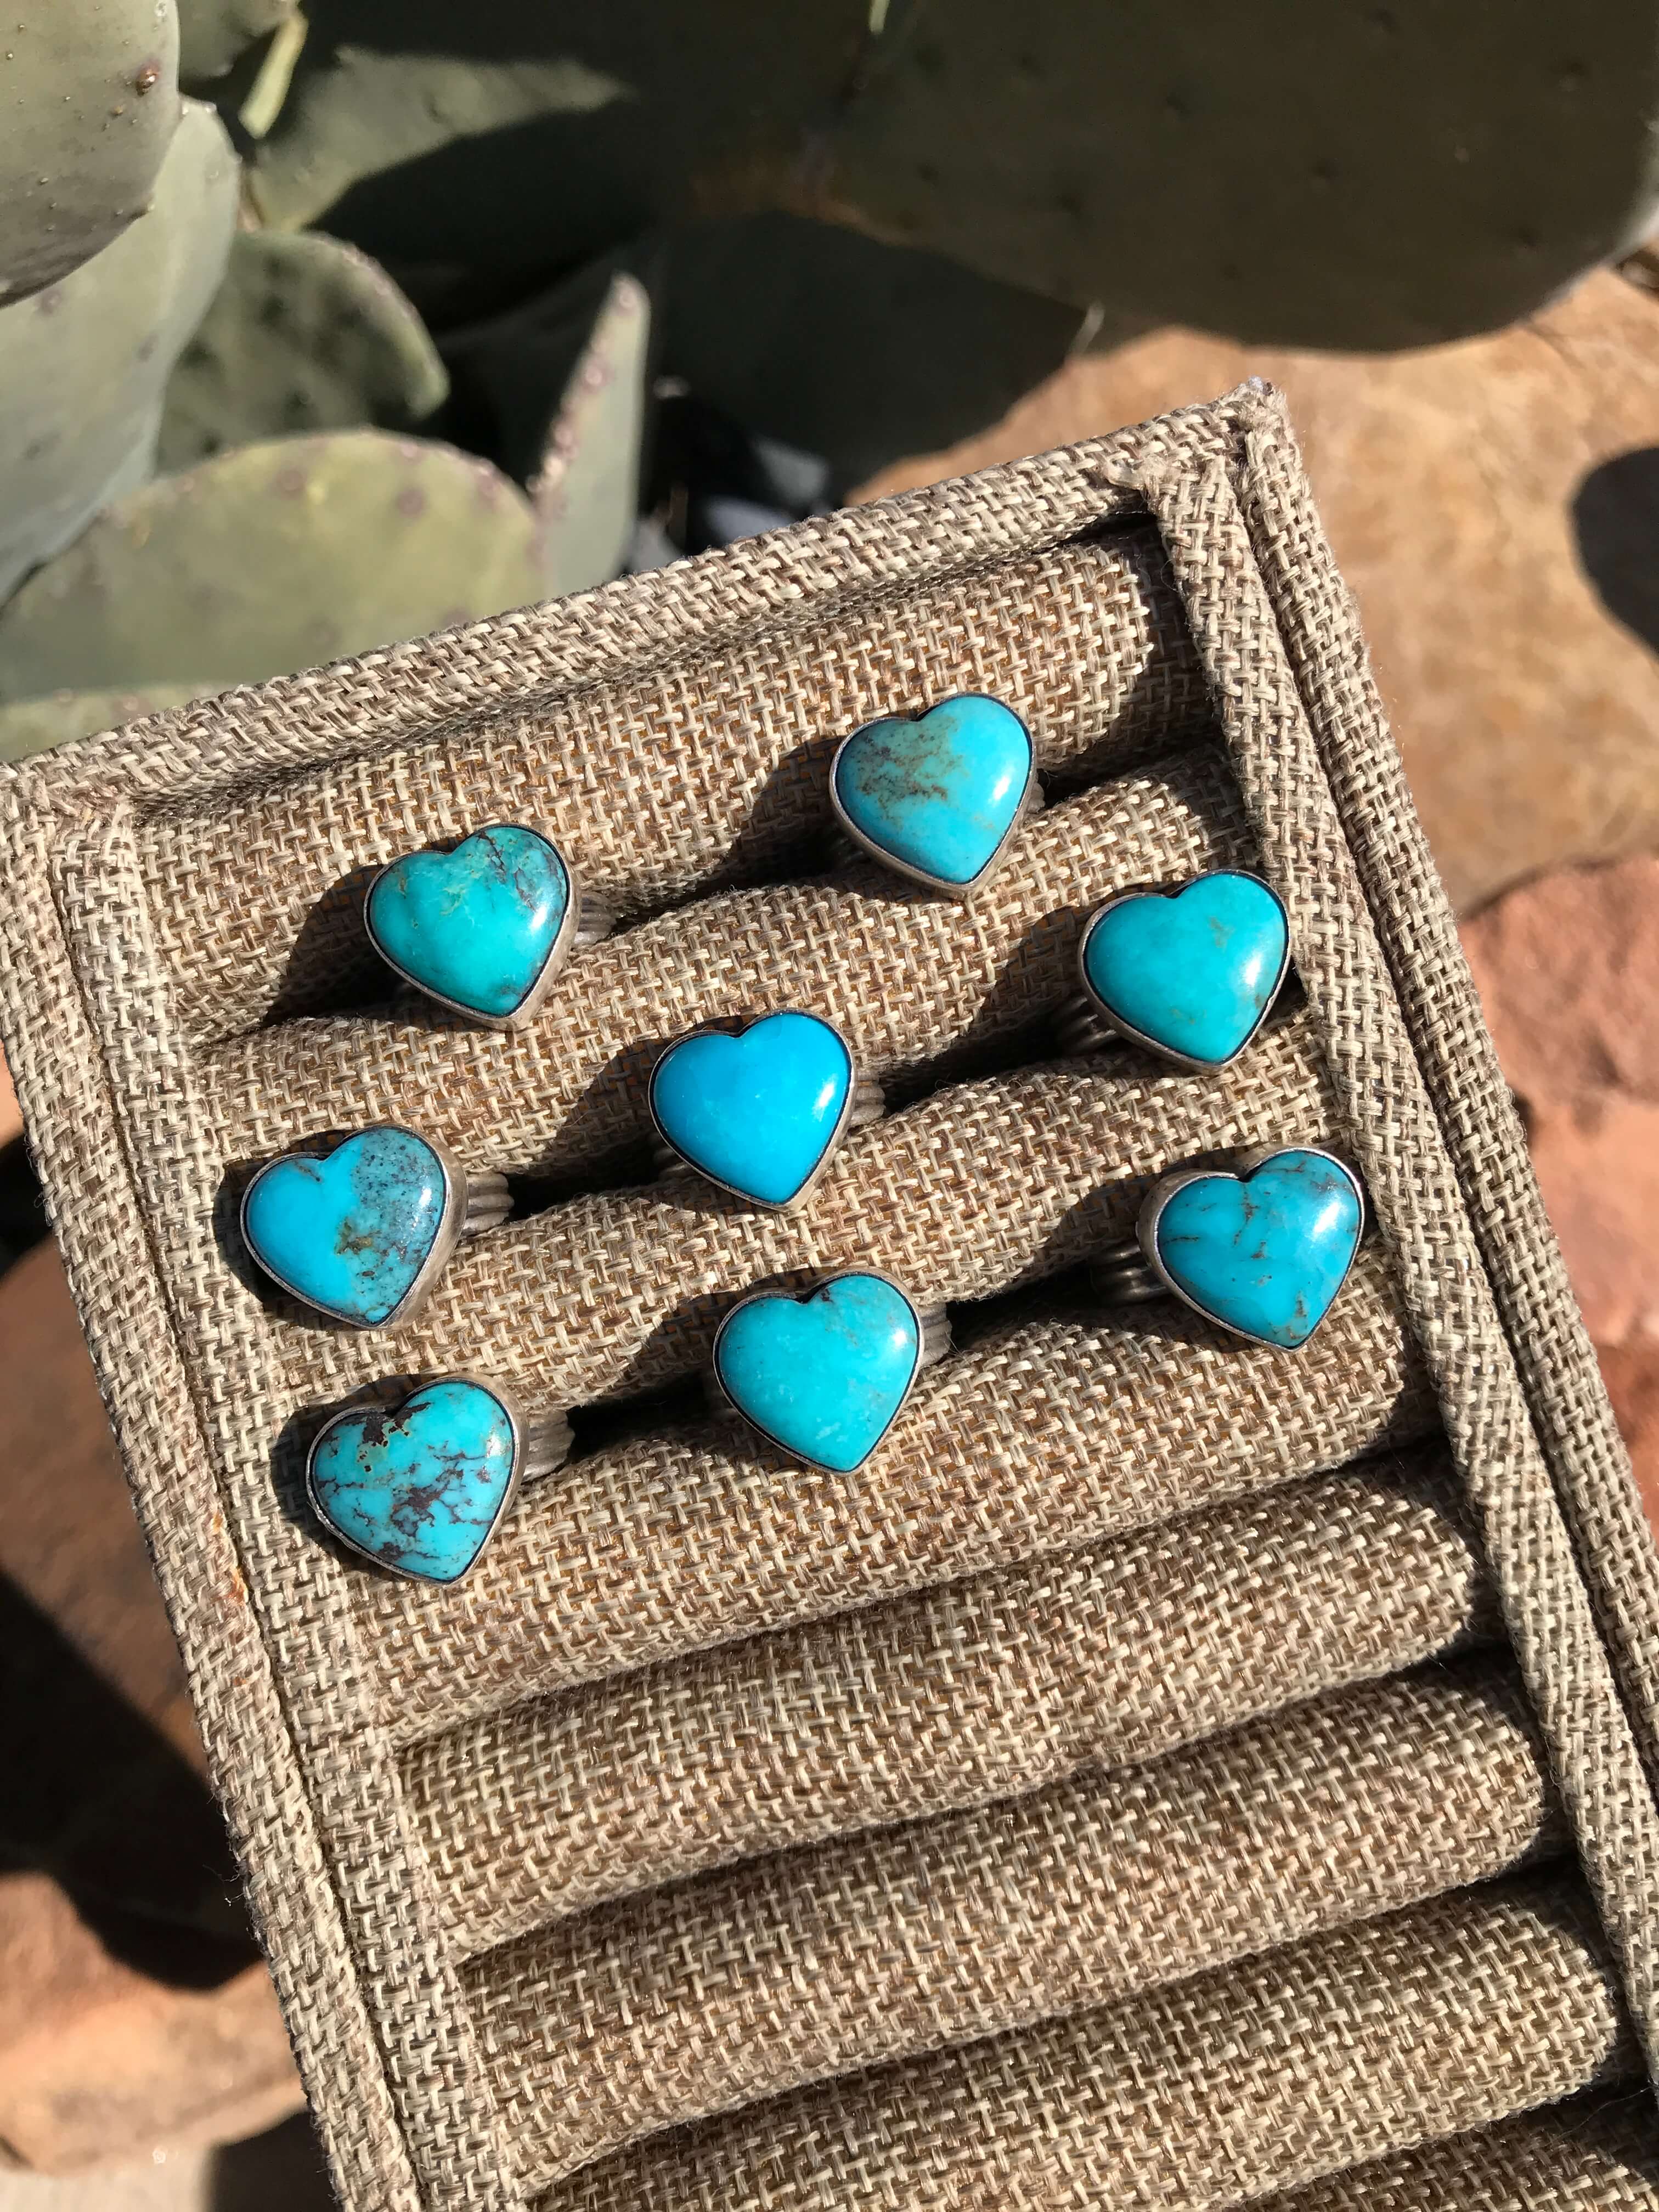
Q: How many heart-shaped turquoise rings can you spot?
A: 8